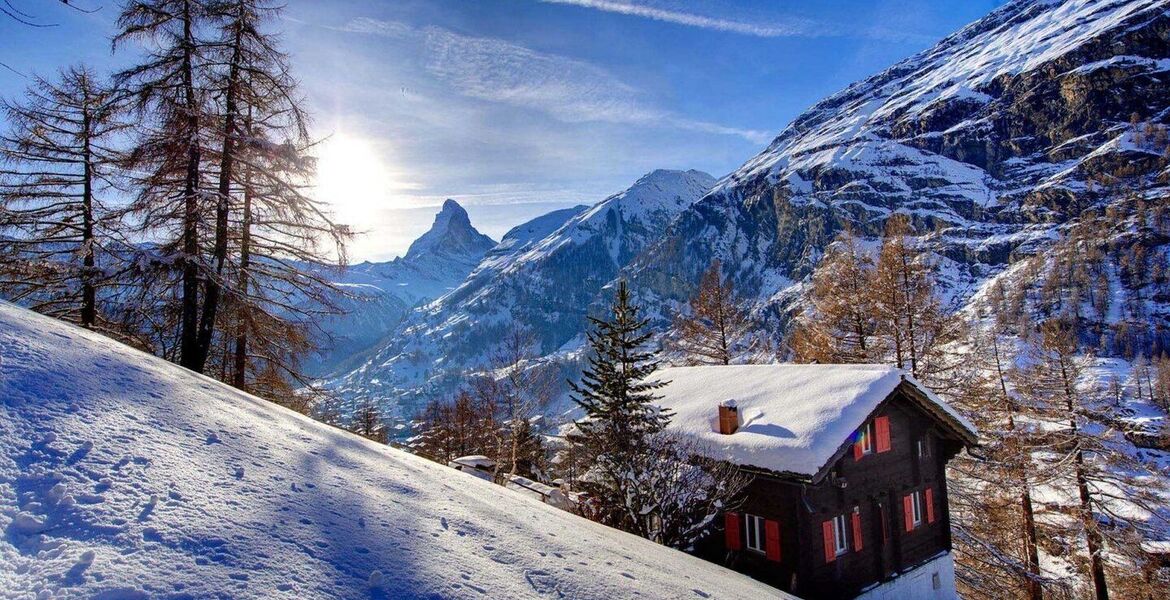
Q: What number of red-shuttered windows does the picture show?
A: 4